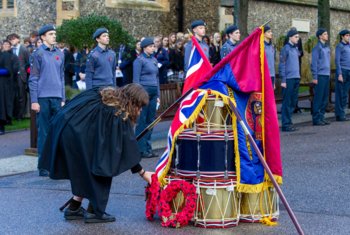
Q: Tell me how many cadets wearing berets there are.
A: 9